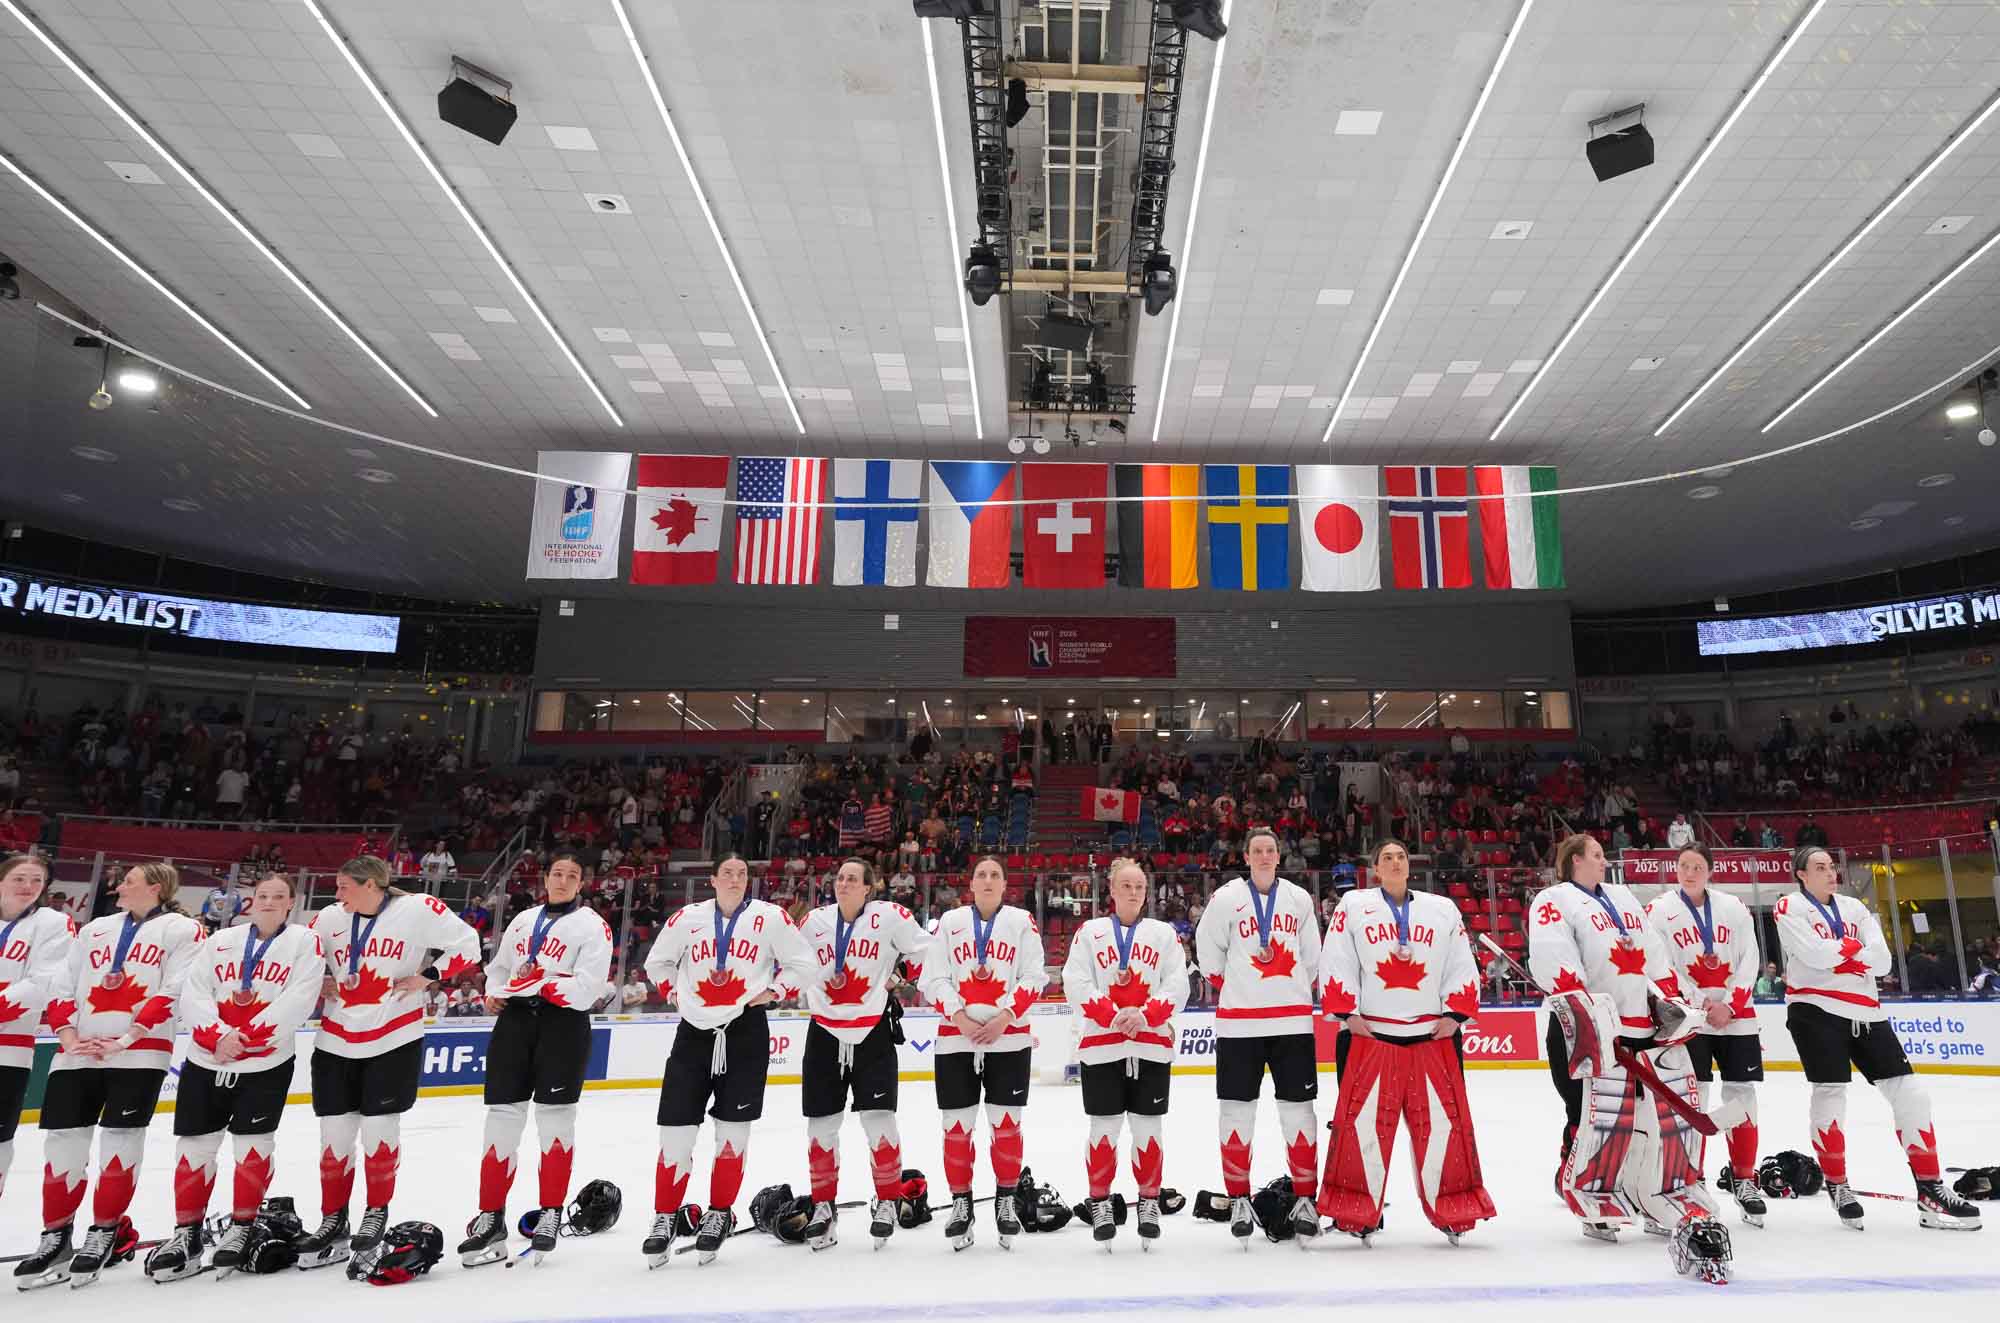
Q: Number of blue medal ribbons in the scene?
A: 14